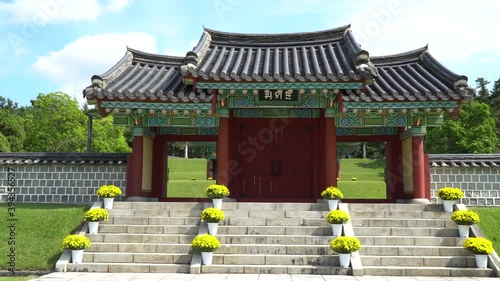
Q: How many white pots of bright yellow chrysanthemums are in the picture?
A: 12